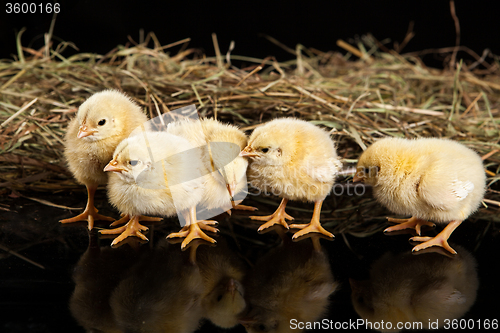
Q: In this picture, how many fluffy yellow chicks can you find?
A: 5